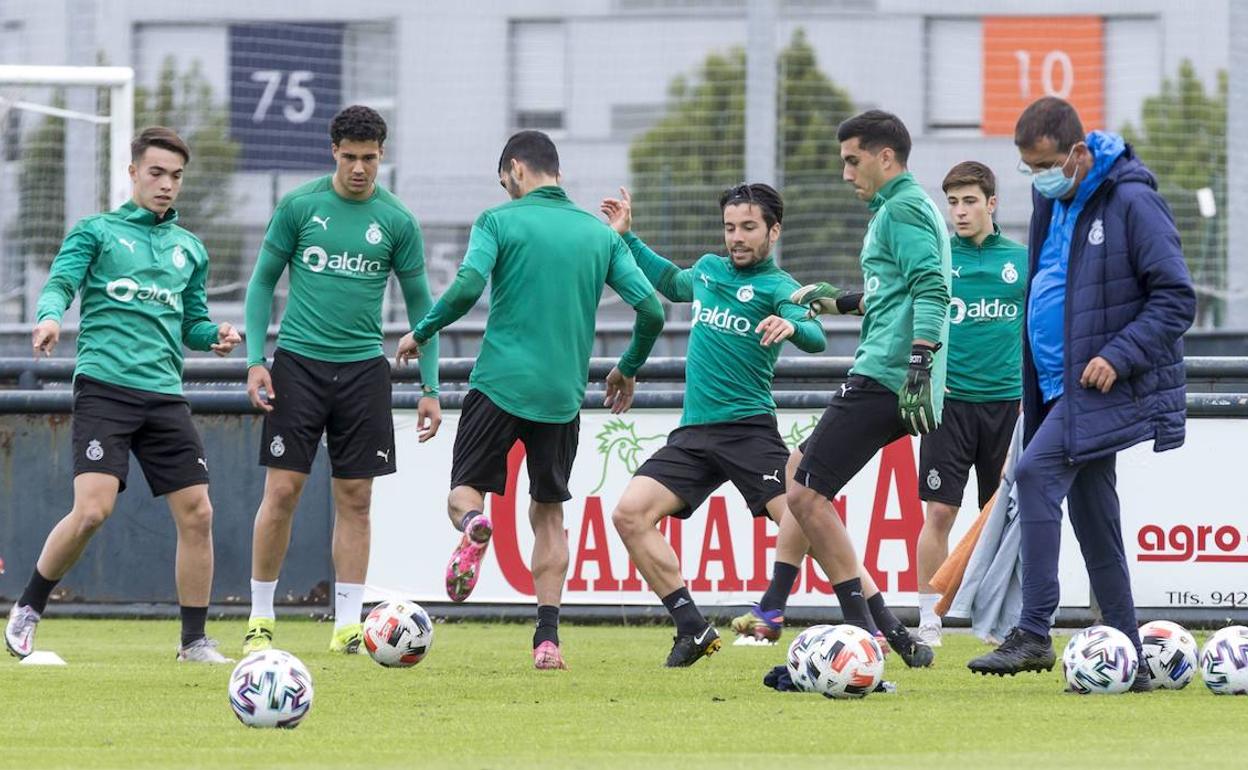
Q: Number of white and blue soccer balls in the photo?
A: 4